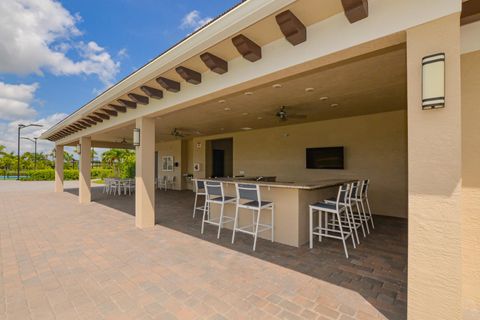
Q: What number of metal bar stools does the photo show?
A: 6